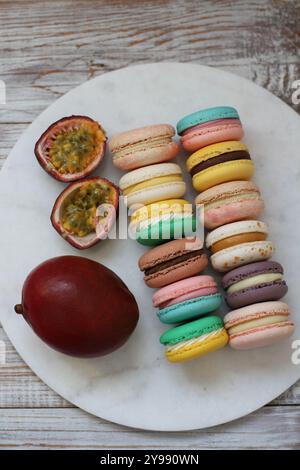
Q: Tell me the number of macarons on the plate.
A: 12